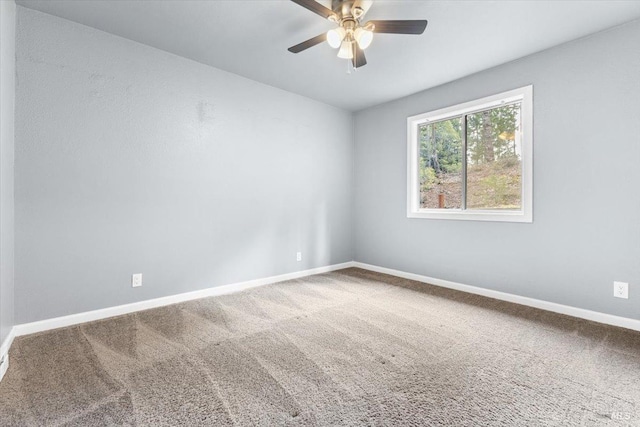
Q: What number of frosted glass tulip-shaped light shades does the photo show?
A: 3